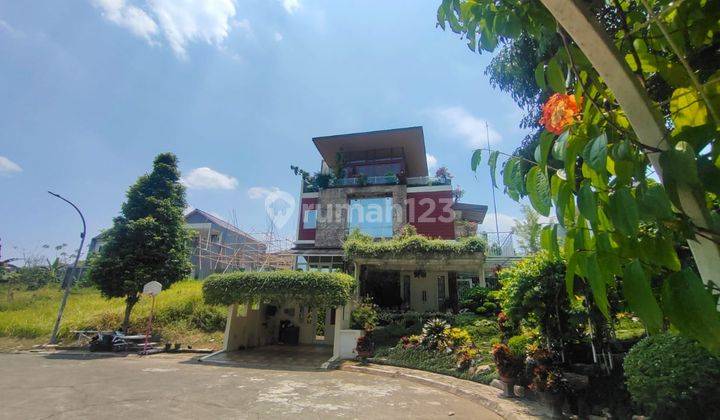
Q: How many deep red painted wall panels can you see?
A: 2